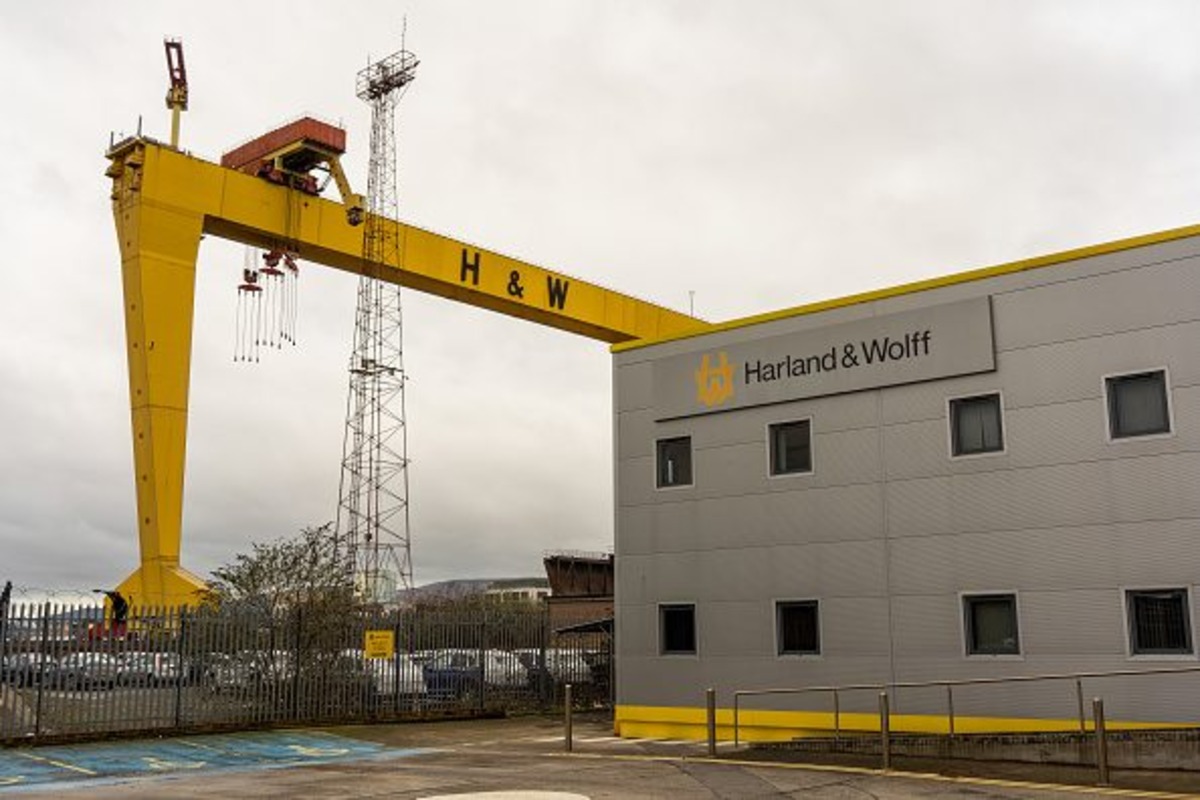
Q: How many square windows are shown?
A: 8